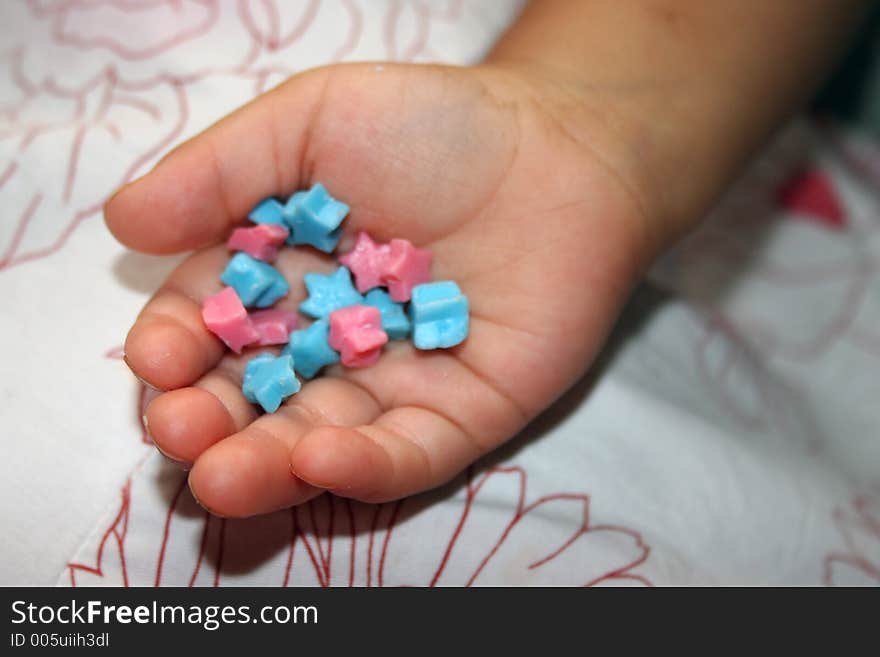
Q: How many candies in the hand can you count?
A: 14